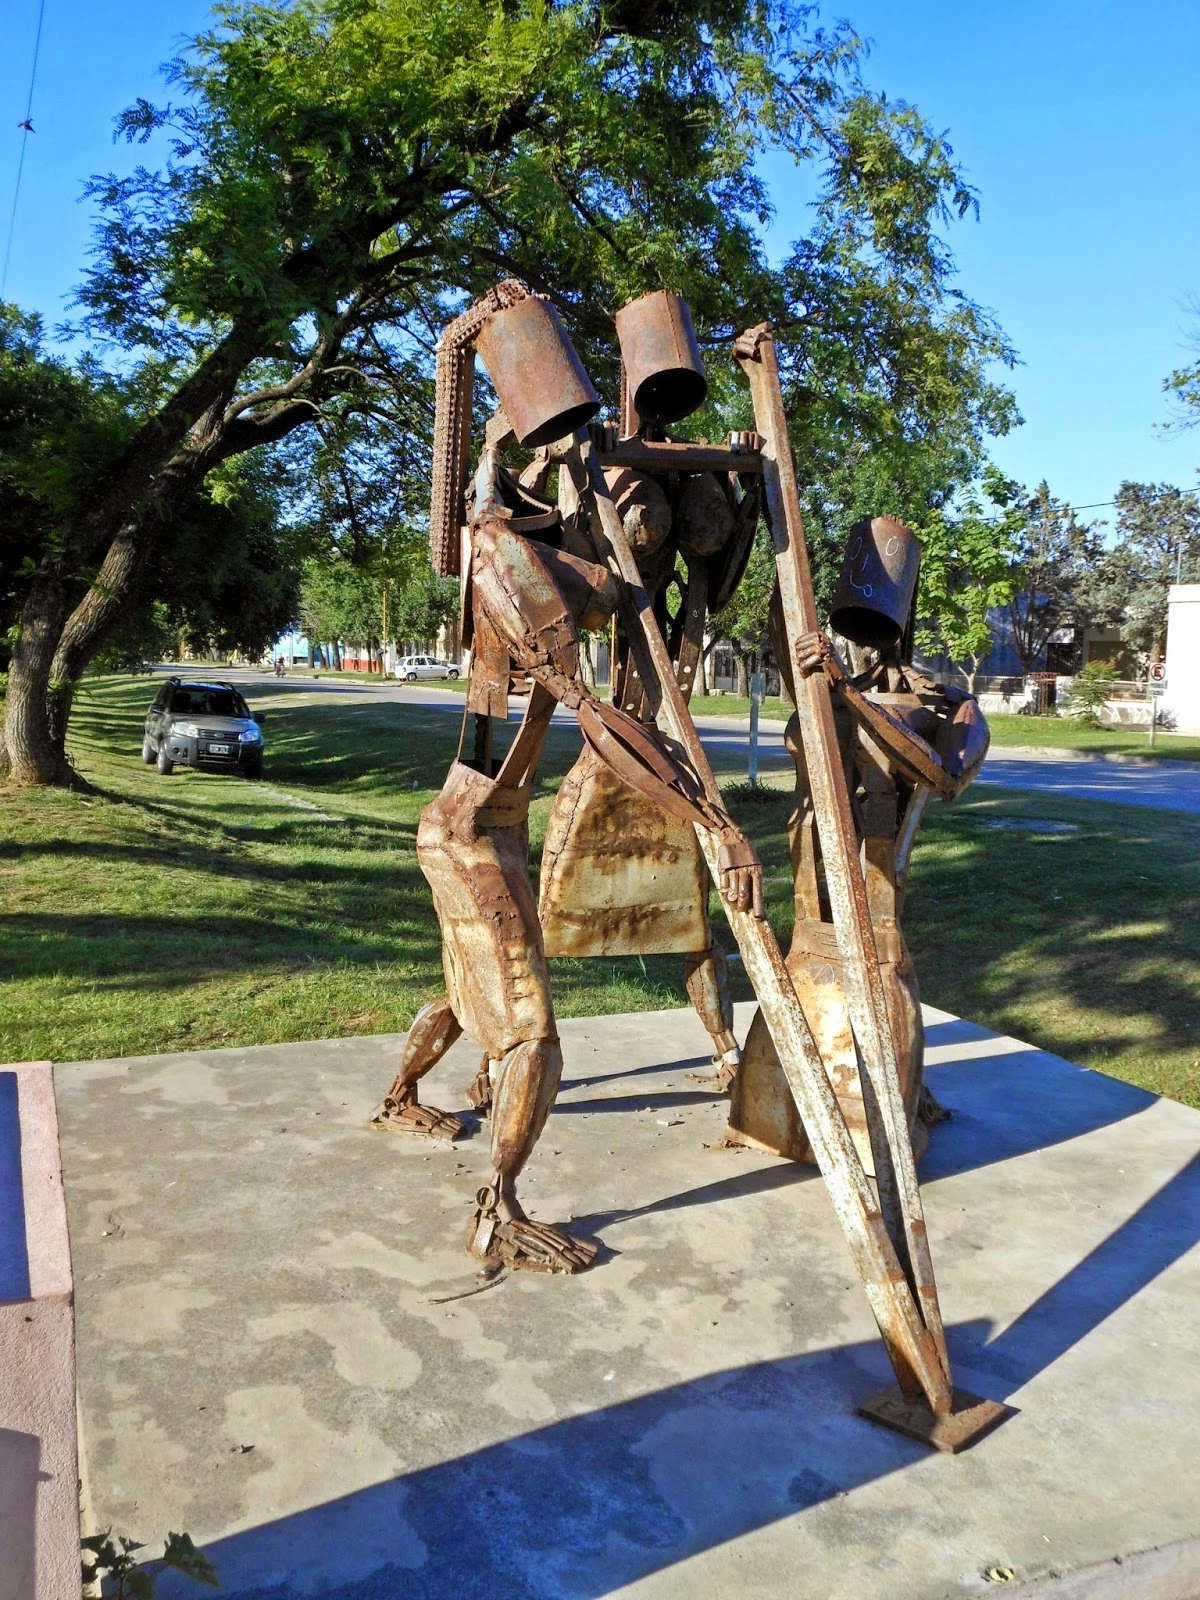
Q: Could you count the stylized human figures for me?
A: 3